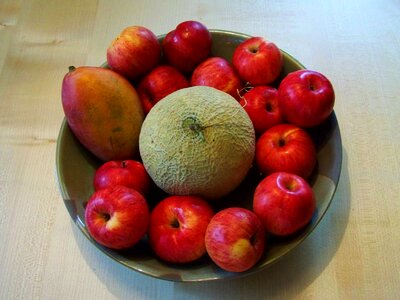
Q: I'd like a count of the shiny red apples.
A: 13